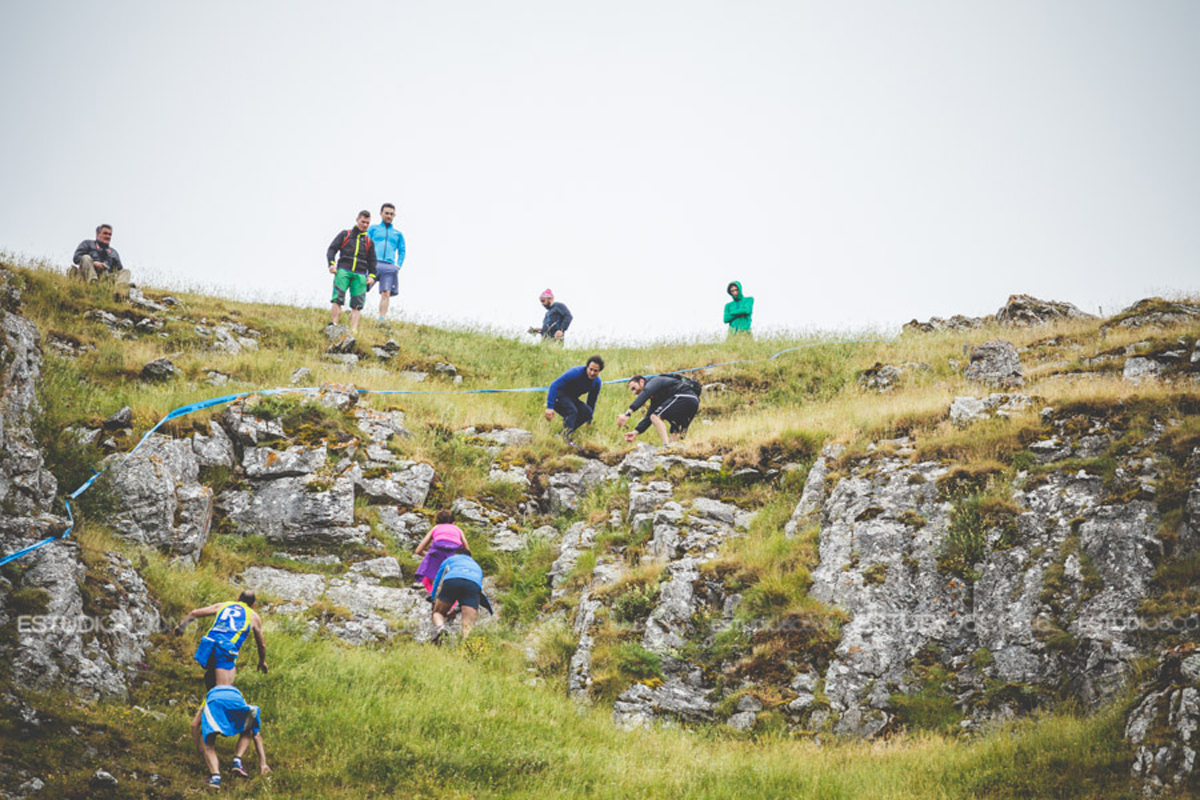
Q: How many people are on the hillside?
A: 11